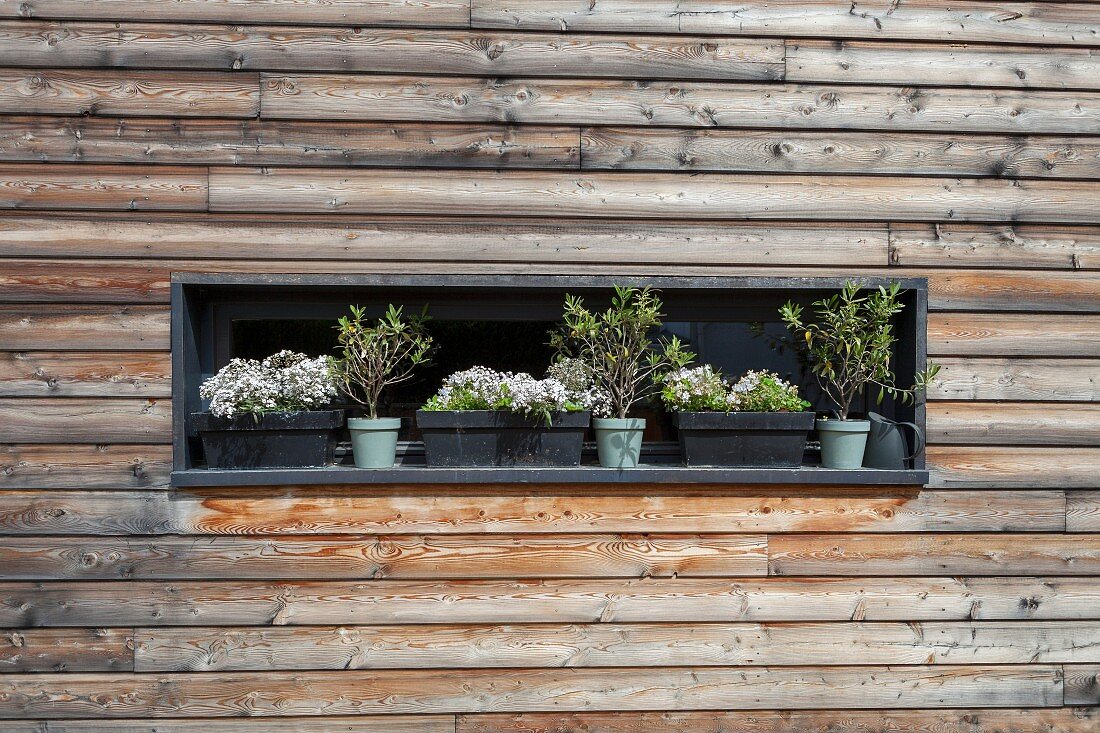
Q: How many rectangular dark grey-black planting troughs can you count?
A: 3